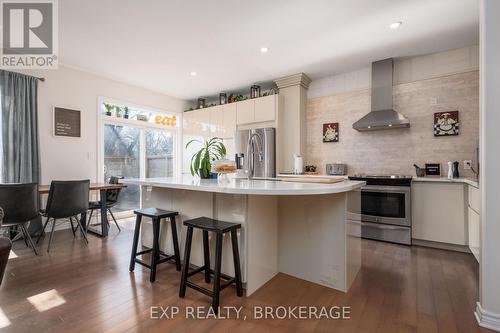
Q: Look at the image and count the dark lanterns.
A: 3